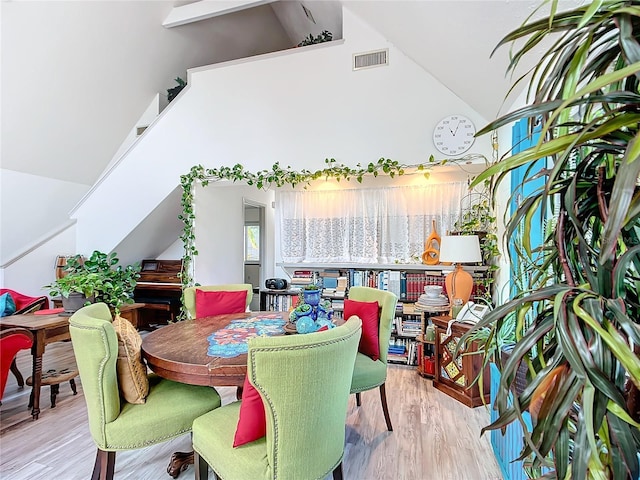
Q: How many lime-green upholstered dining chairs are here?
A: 4